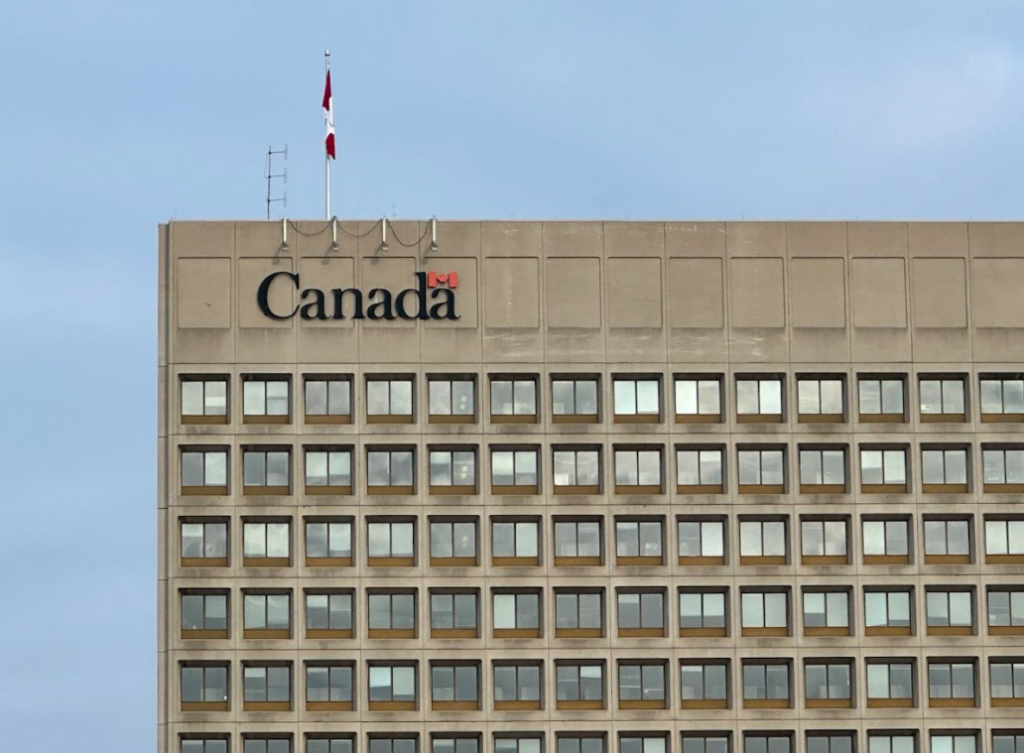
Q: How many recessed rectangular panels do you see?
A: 14